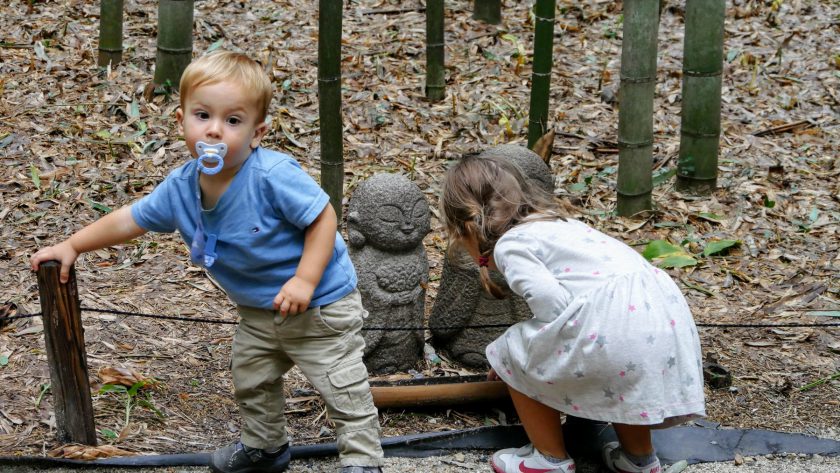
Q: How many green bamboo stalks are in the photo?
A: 8